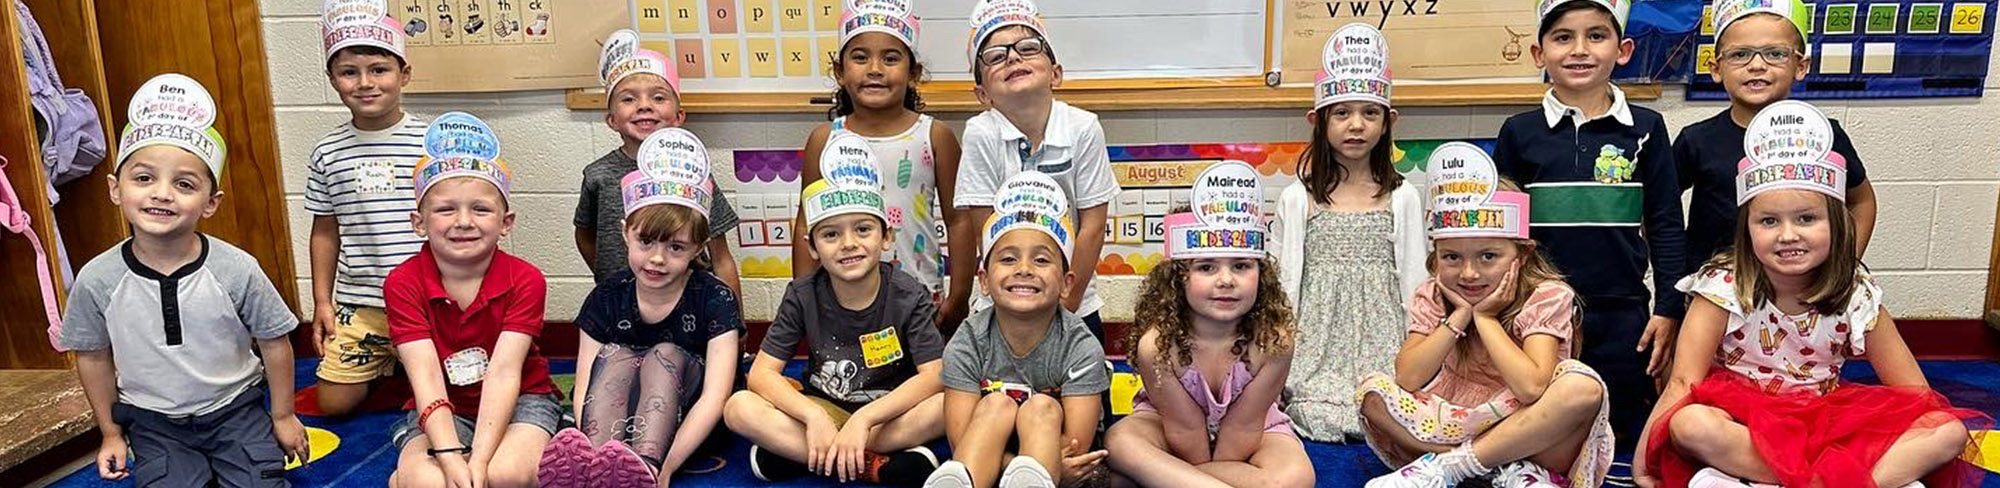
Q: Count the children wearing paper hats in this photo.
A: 15